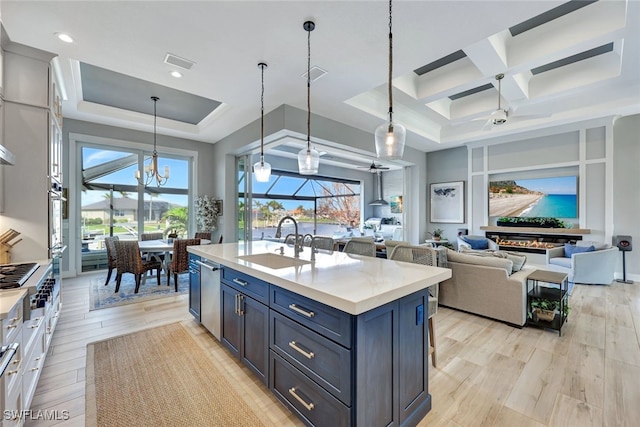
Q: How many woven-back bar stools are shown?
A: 4